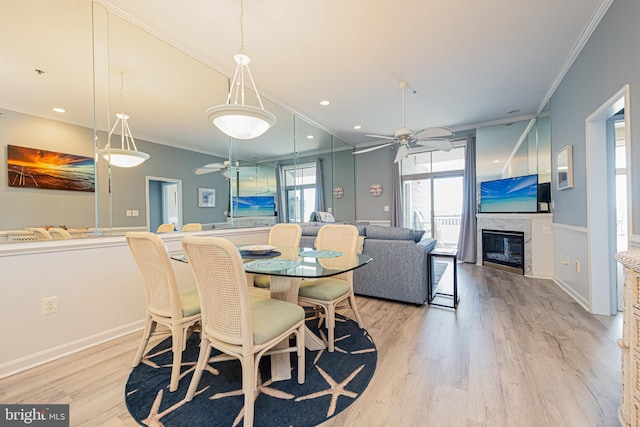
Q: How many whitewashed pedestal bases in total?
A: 1